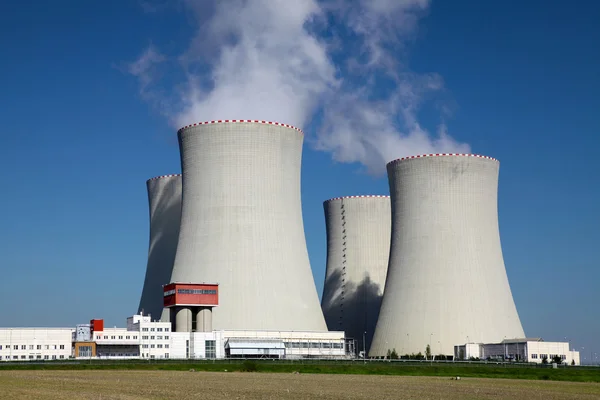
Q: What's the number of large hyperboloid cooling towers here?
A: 4